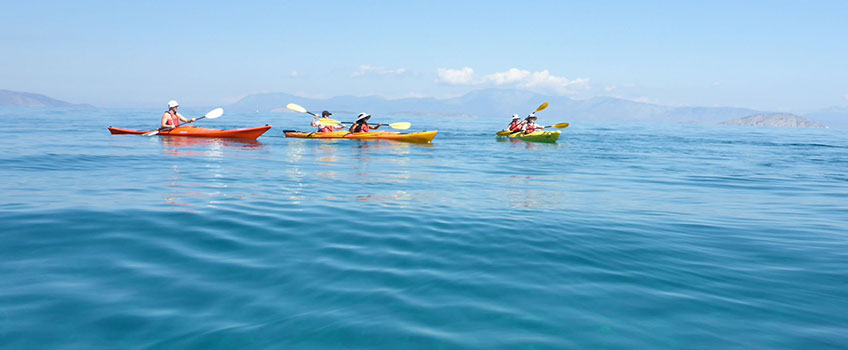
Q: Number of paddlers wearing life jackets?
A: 5